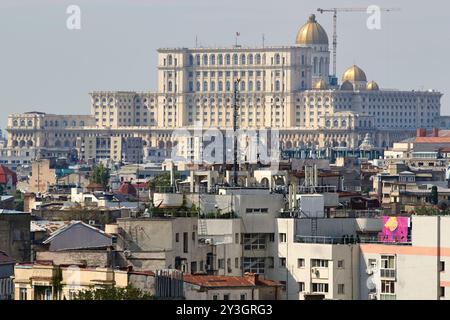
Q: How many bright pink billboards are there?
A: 1